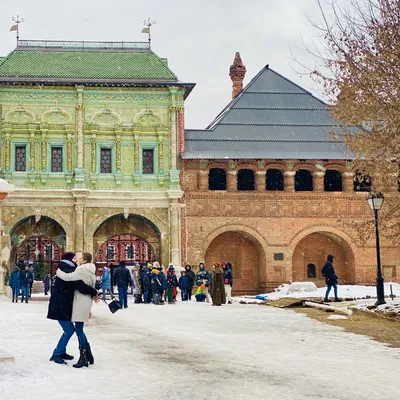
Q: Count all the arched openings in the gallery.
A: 6